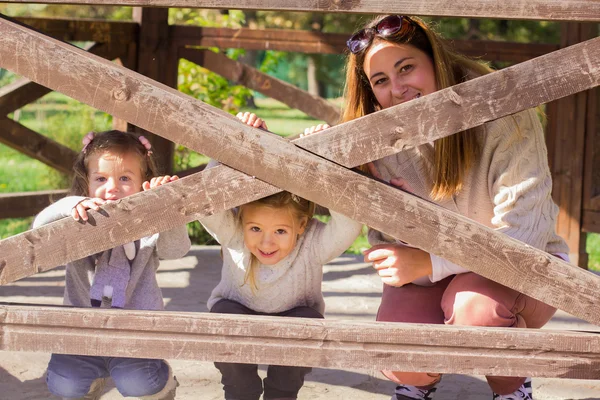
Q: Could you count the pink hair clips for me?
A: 2